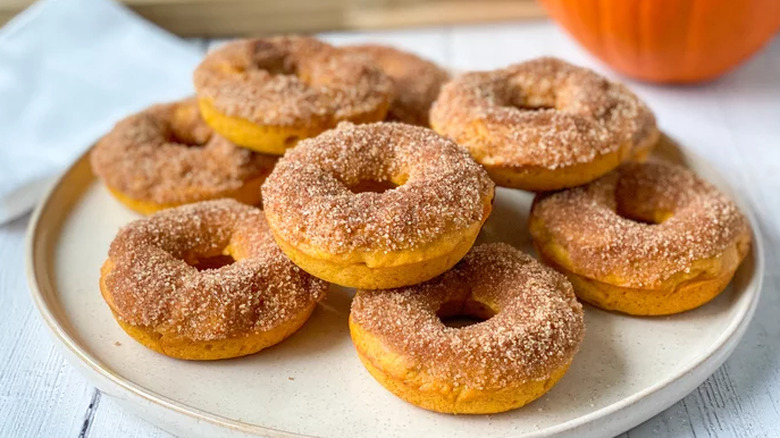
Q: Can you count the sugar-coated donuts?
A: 8